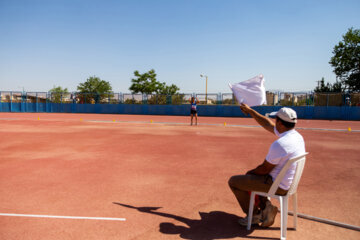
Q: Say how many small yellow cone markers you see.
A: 6